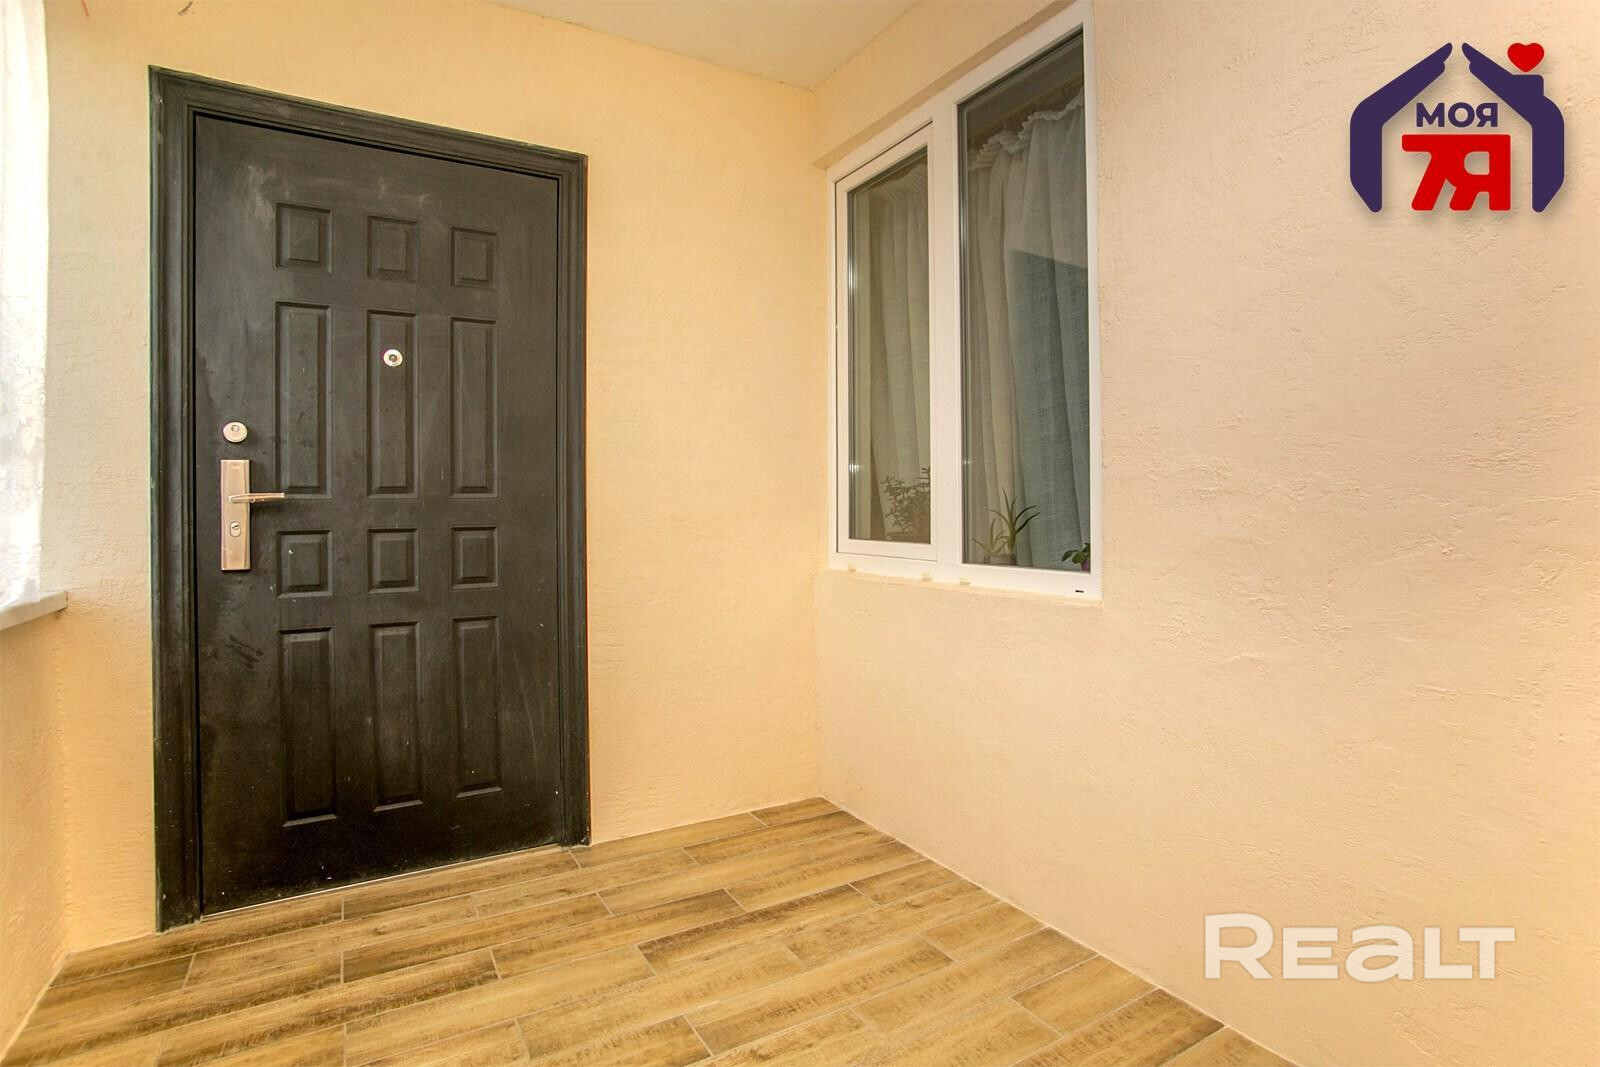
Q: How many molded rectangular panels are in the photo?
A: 12